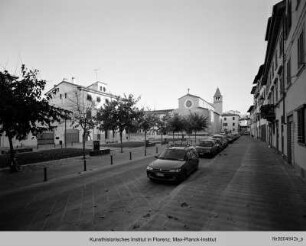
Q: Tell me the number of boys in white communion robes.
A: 0